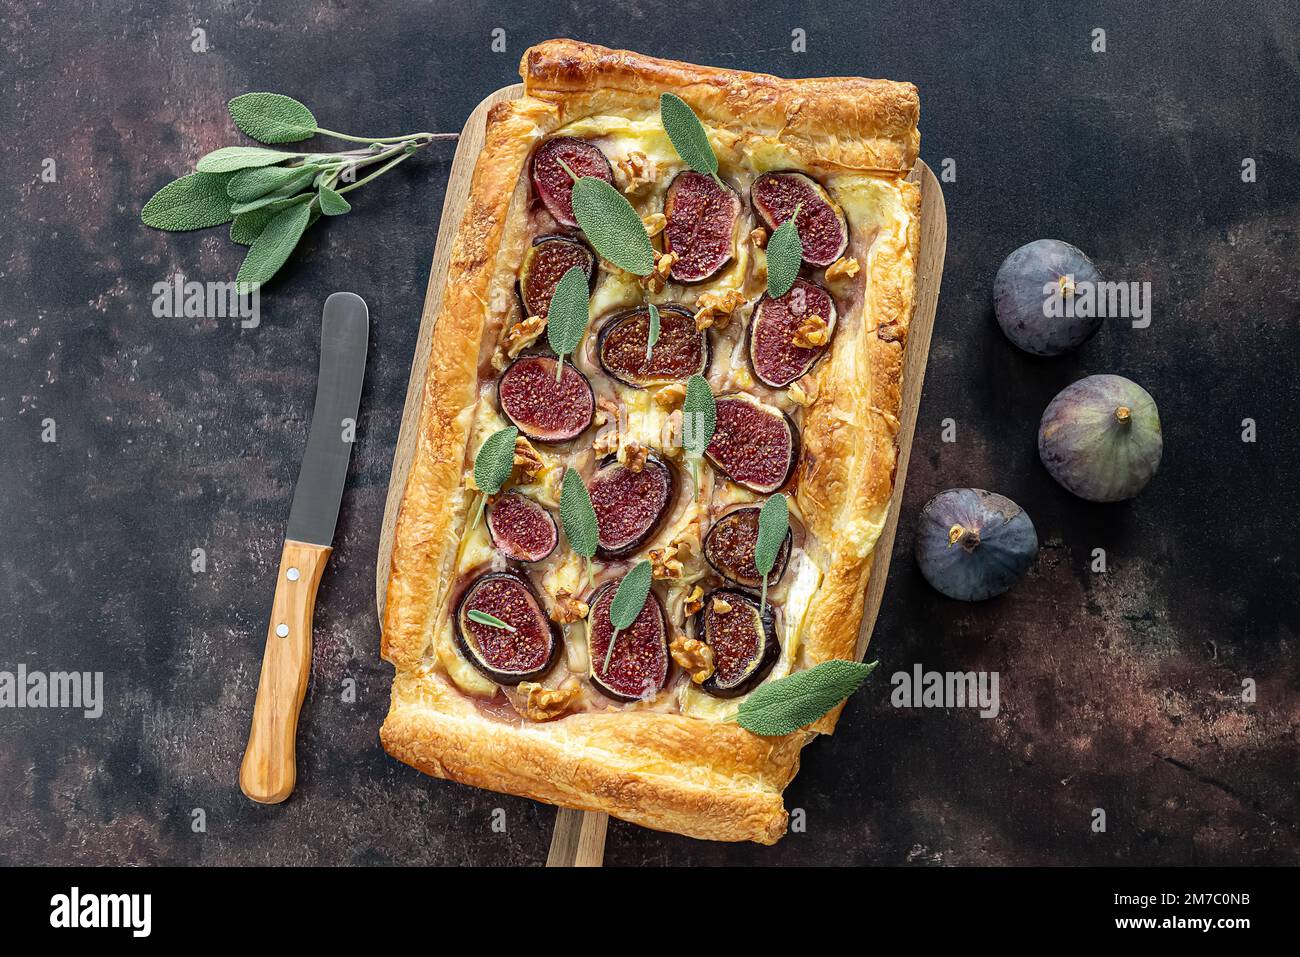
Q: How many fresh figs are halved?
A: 0